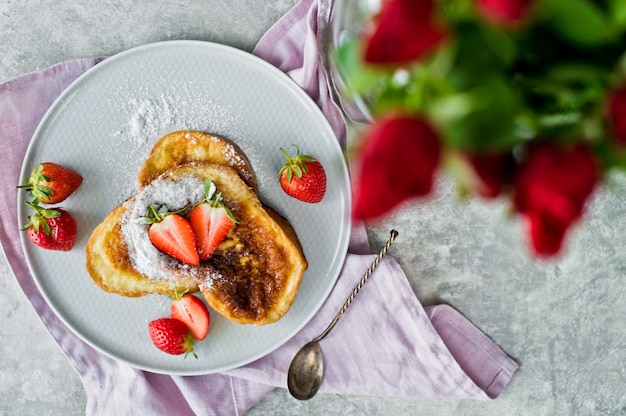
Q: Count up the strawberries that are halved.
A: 3